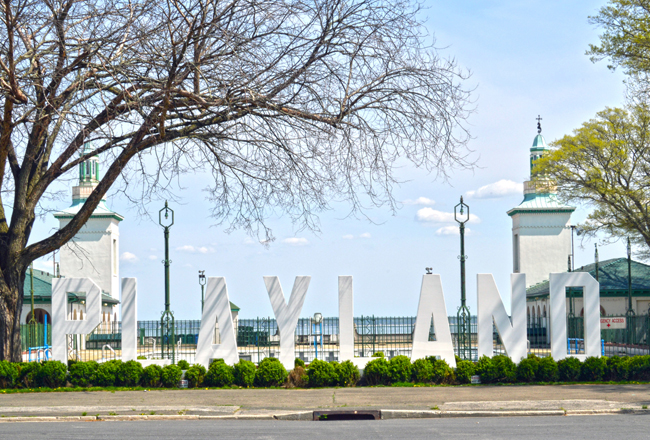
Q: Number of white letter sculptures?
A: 8